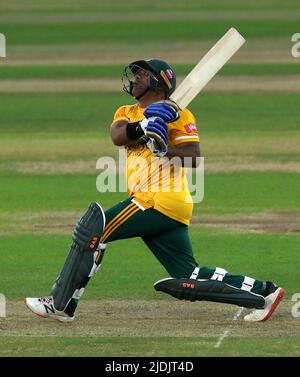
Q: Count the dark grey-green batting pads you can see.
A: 2